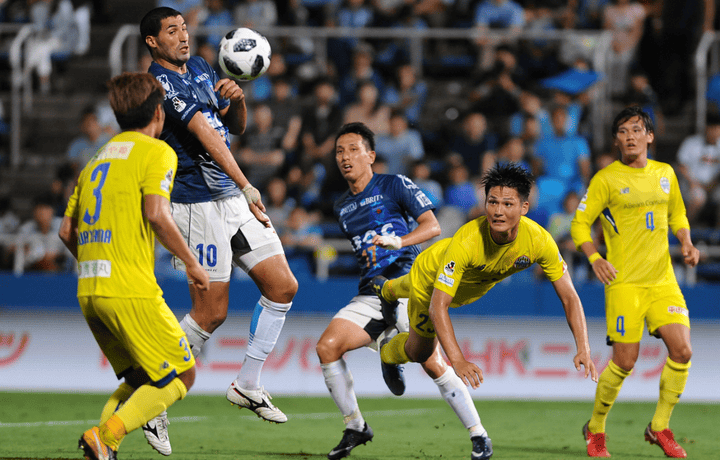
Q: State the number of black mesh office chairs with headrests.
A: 0